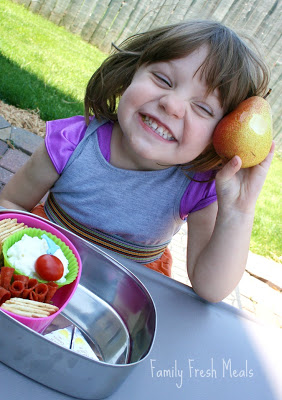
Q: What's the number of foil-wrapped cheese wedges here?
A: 2